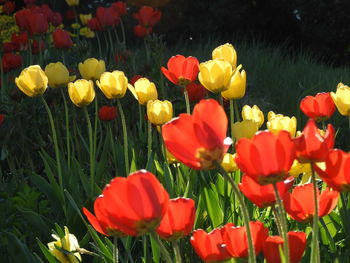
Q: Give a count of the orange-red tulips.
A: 14